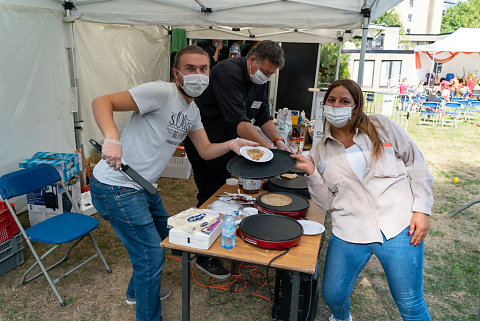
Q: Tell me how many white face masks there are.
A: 3